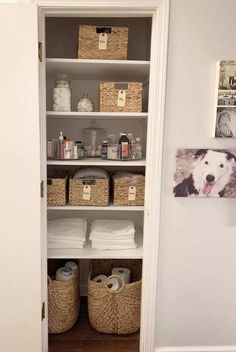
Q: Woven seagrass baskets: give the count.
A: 7